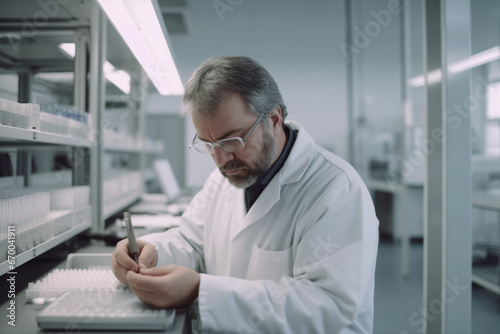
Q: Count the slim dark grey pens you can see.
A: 1